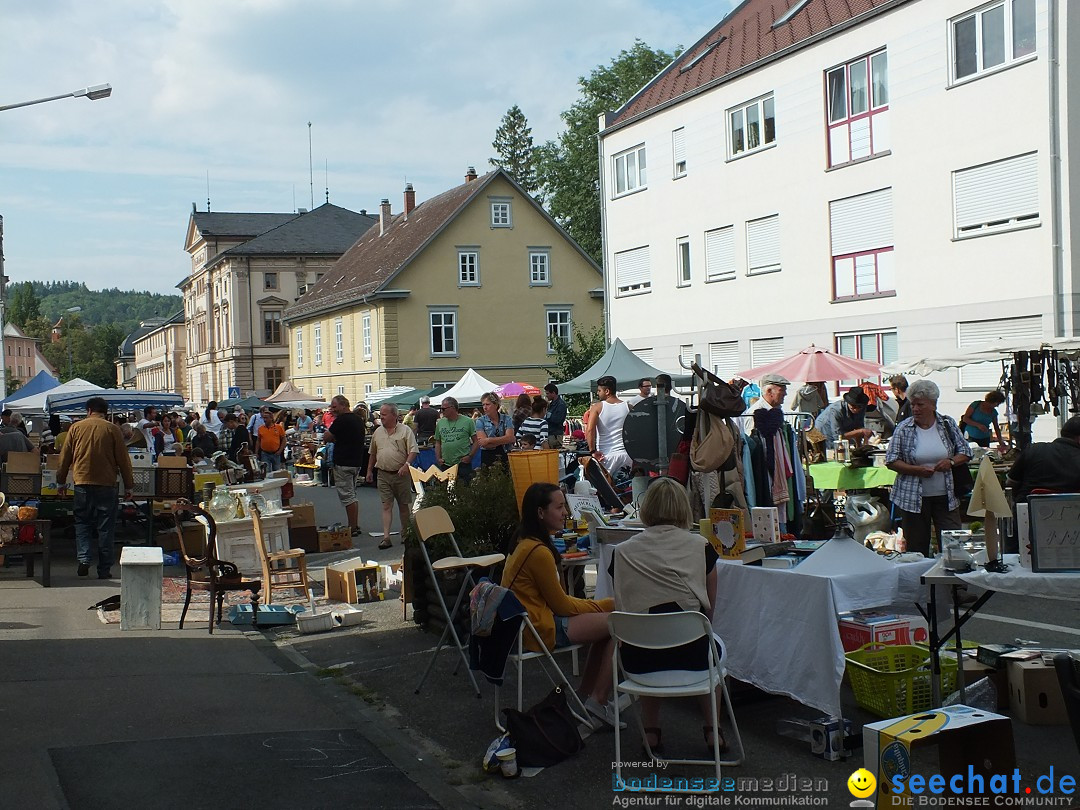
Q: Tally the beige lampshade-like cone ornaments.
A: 1